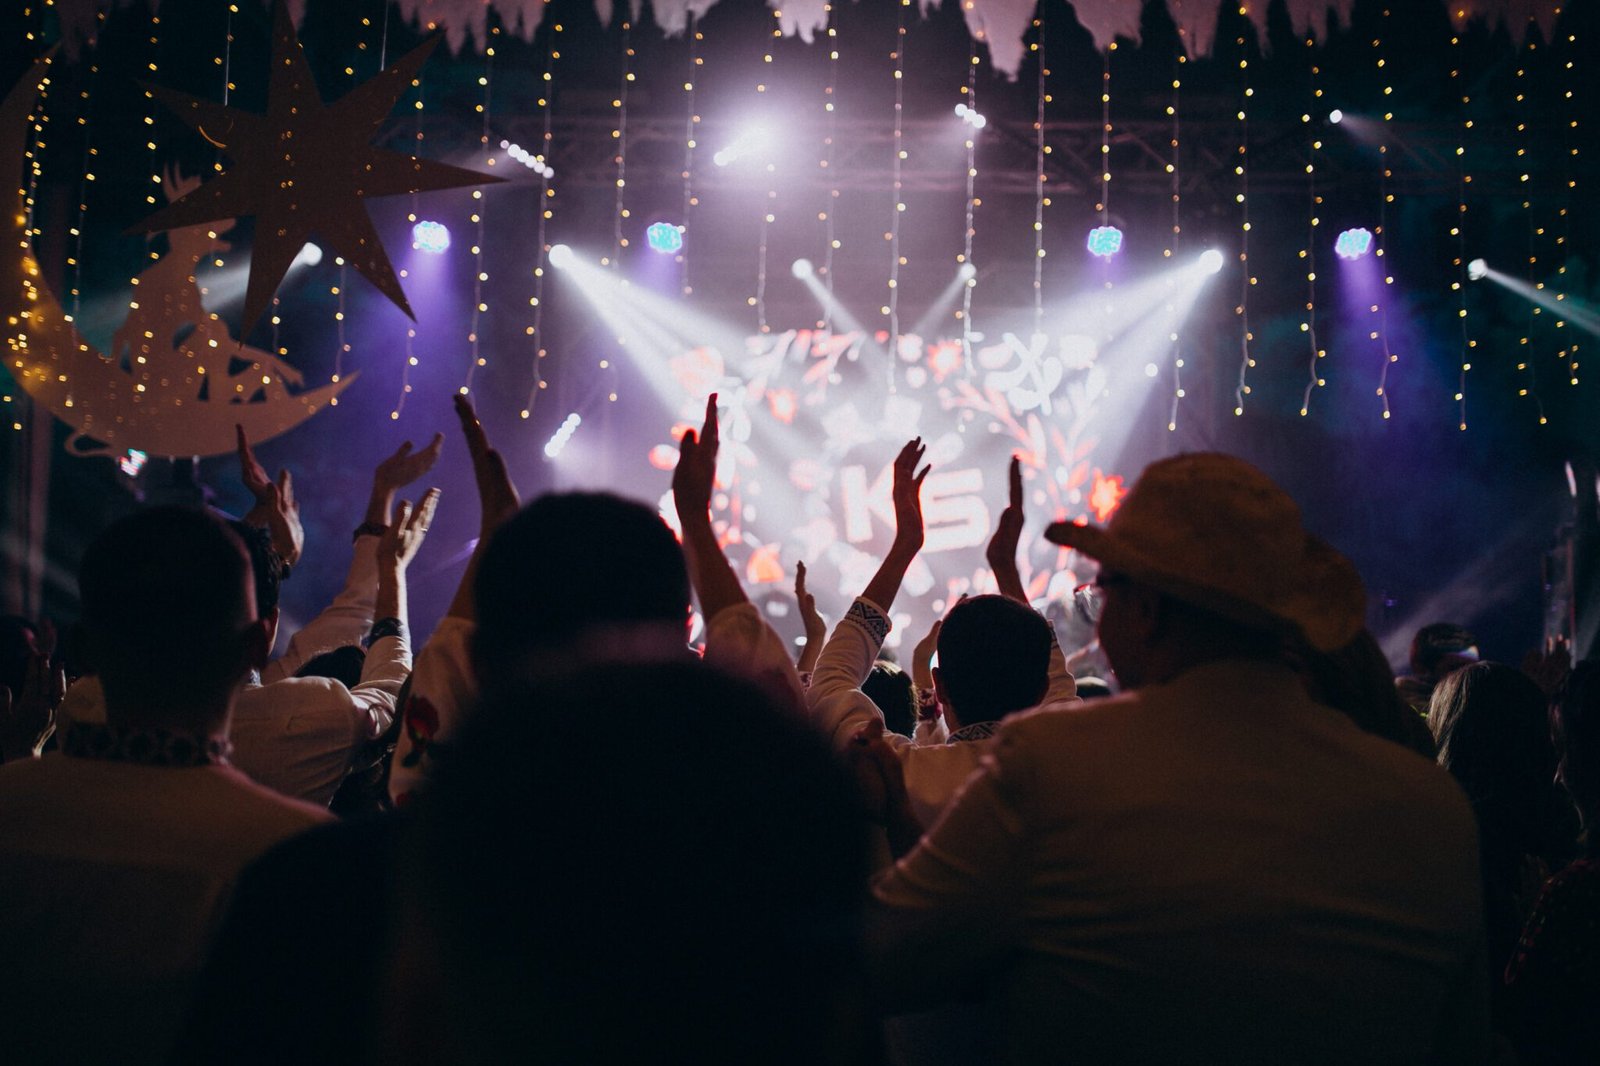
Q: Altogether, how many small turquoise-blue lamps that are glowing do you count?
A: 4